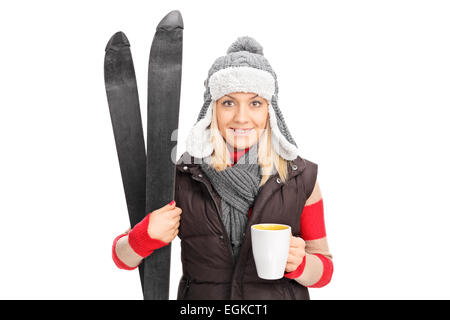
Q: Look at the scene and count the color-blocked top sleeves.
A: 2